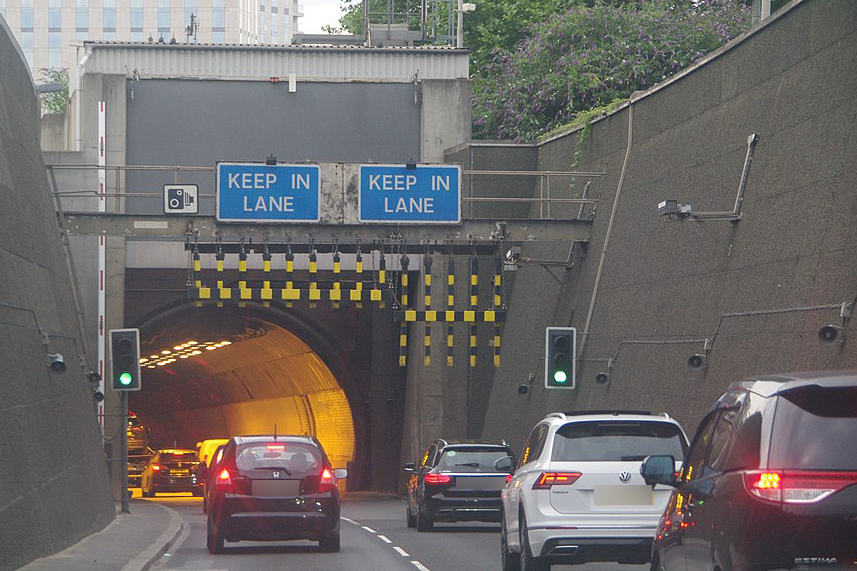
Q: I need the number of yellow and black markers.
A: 14